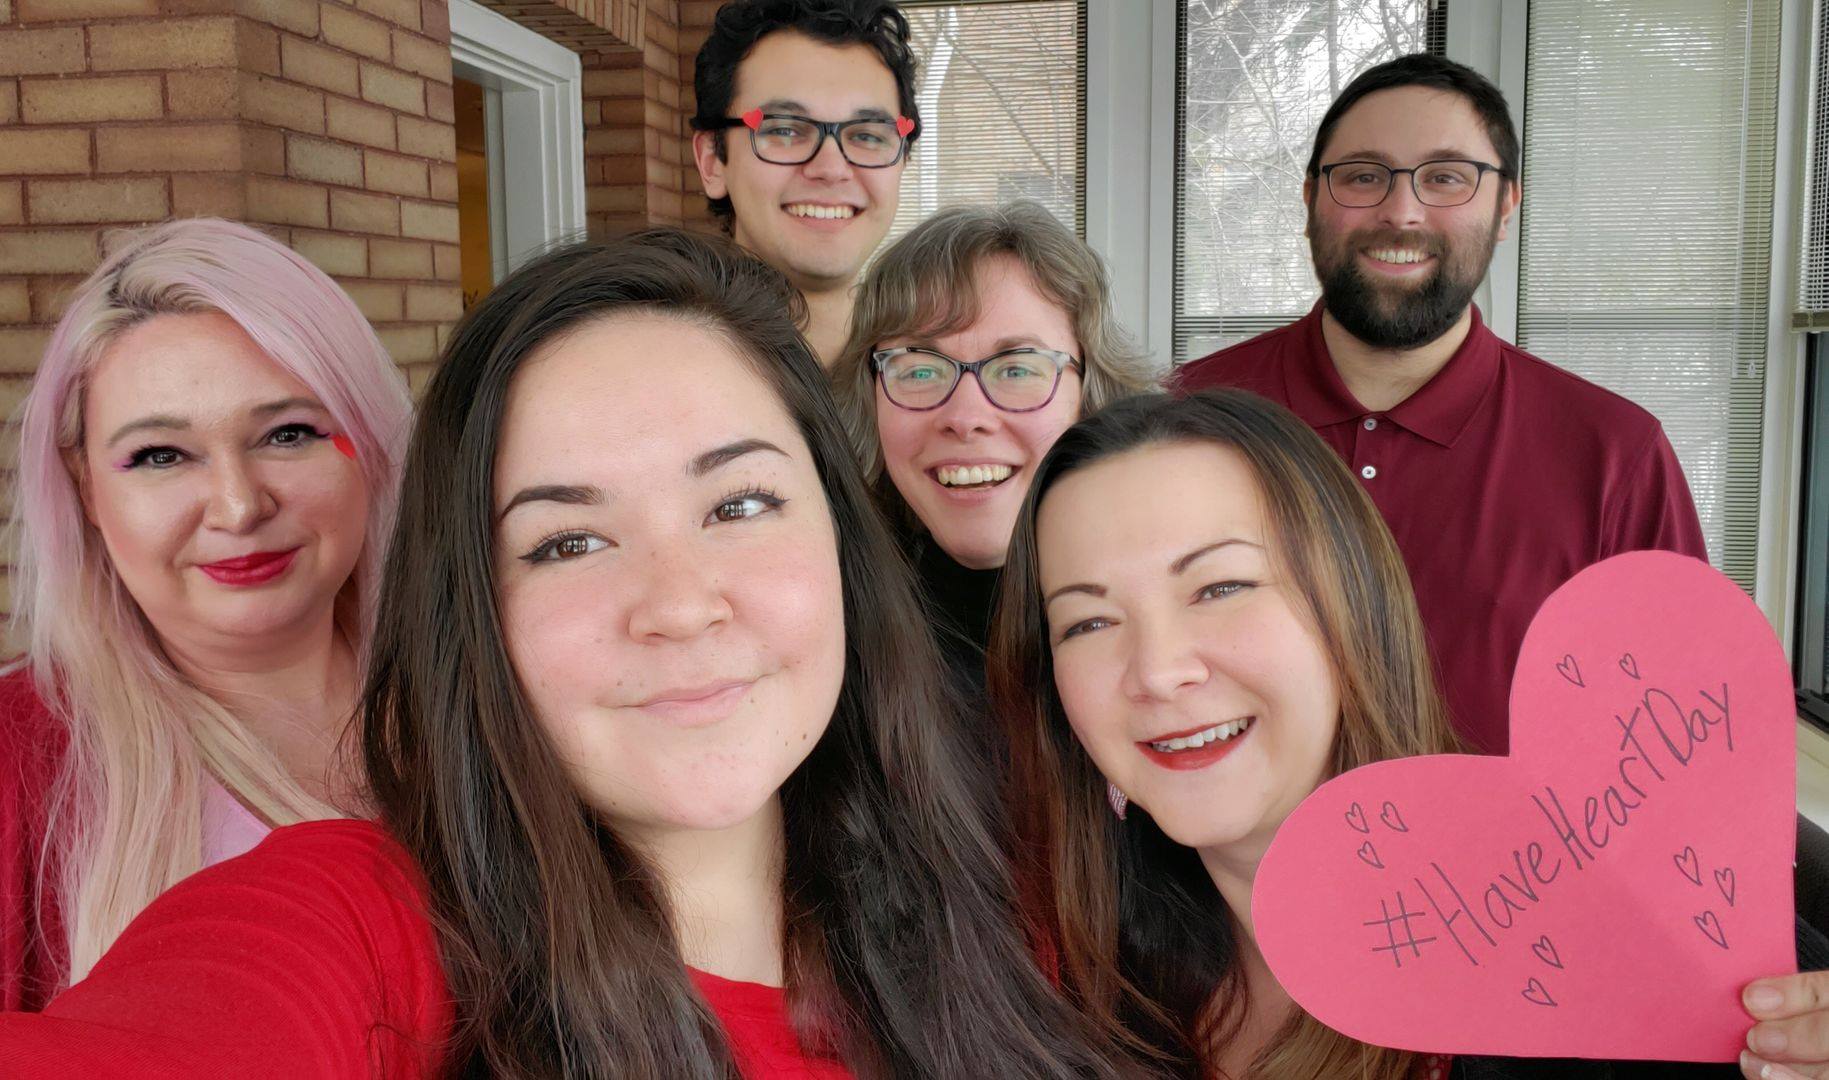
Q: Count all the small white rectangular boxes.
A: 0